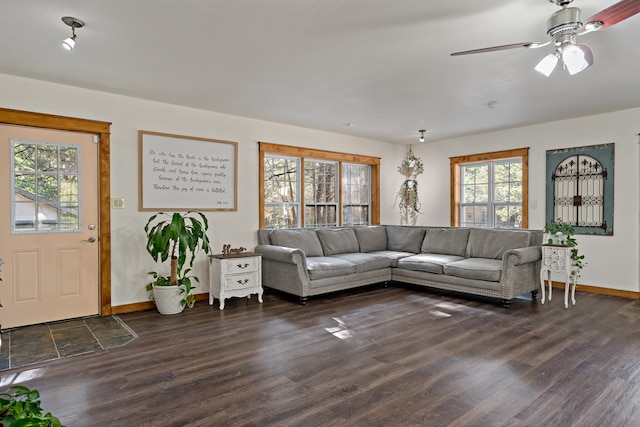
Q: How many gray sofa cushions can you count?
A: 11